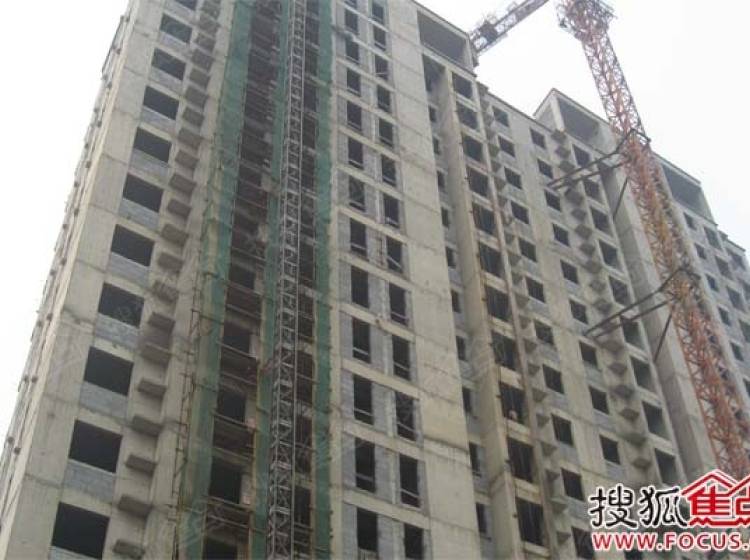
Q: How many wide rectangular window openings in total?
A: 11